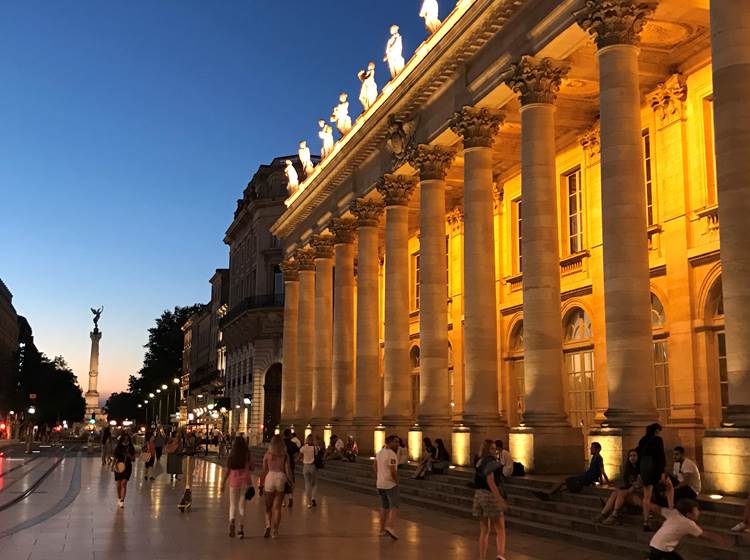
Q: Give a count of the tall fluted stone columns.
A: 11